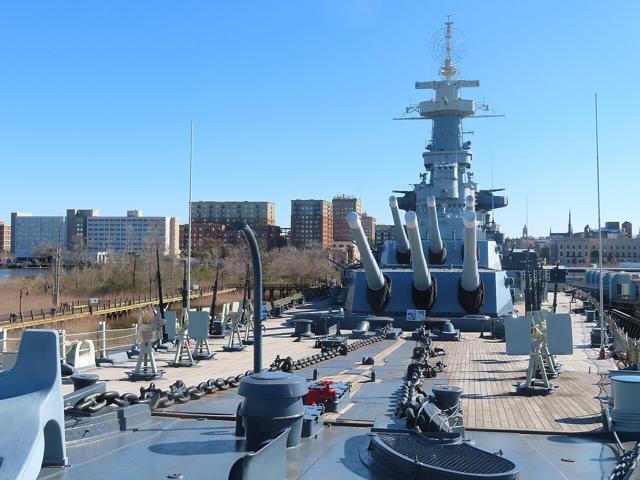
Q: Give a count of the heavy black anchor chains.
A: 2